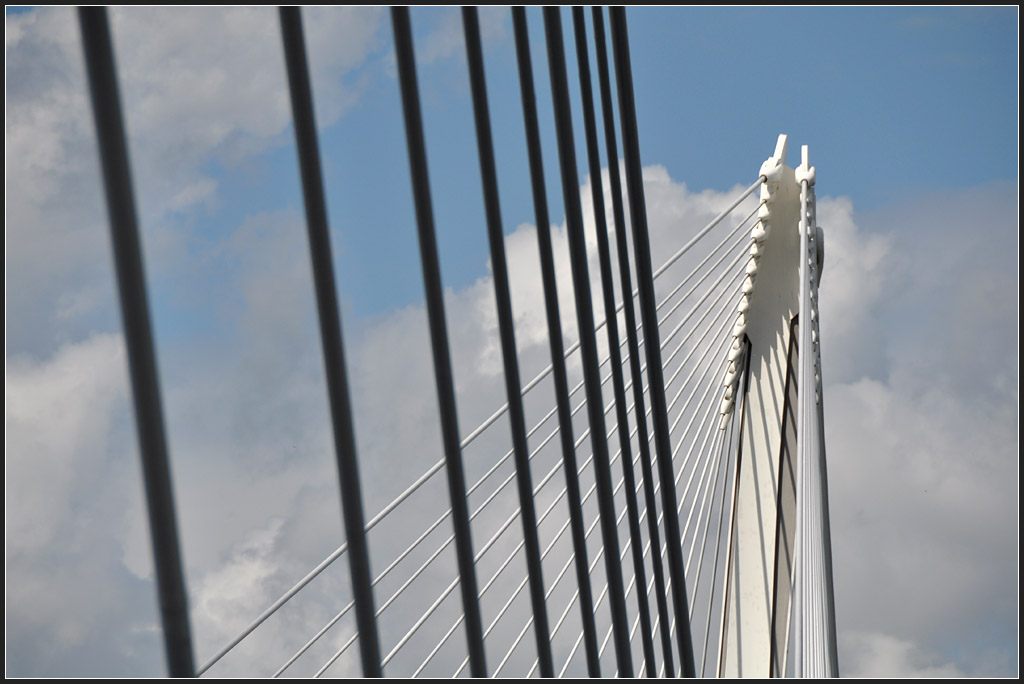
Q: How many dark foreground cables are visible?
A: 9